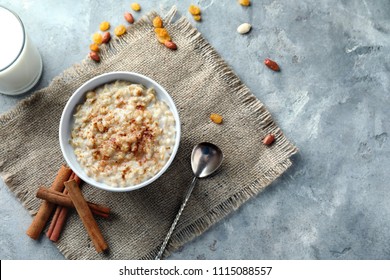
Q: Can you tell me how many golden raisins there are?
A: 12